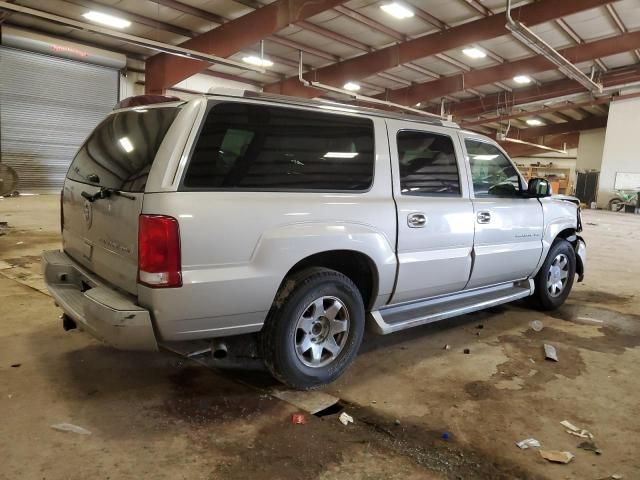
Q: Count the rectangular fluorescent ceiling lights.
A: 7